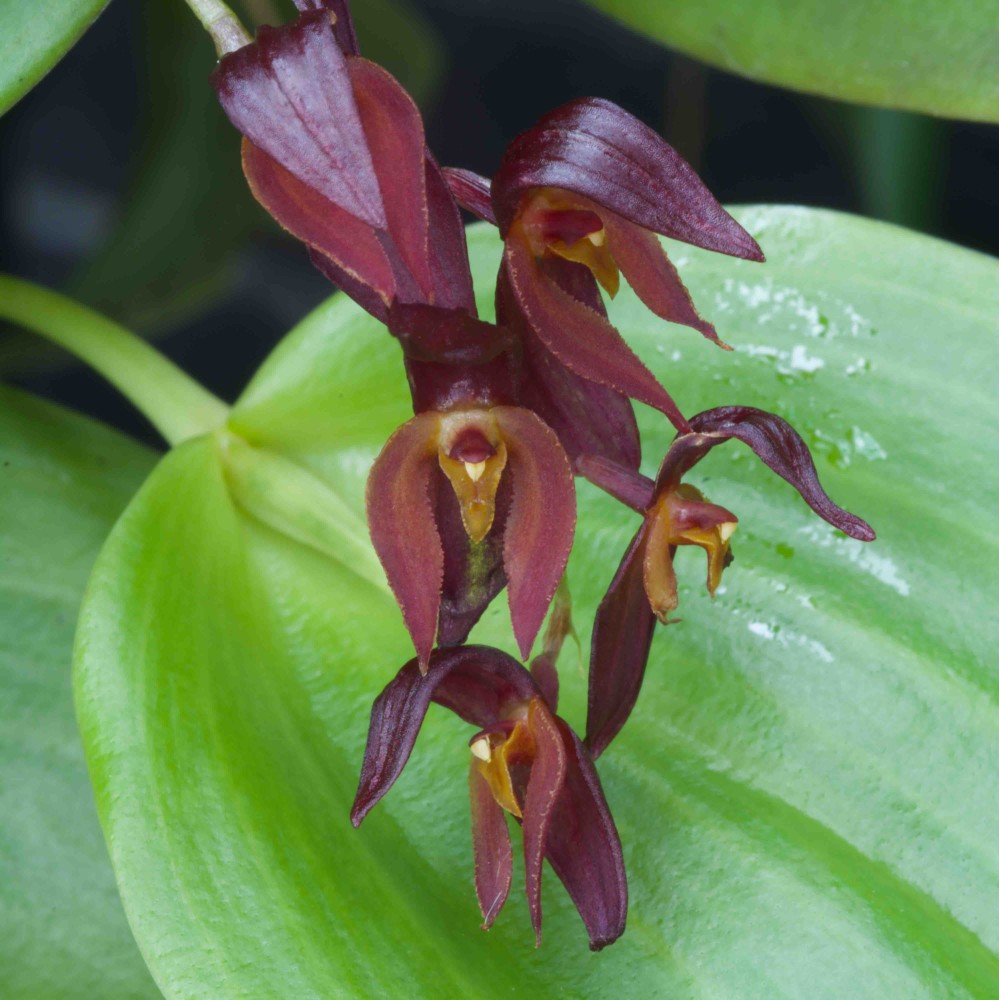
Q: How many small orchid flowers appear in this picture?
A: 5